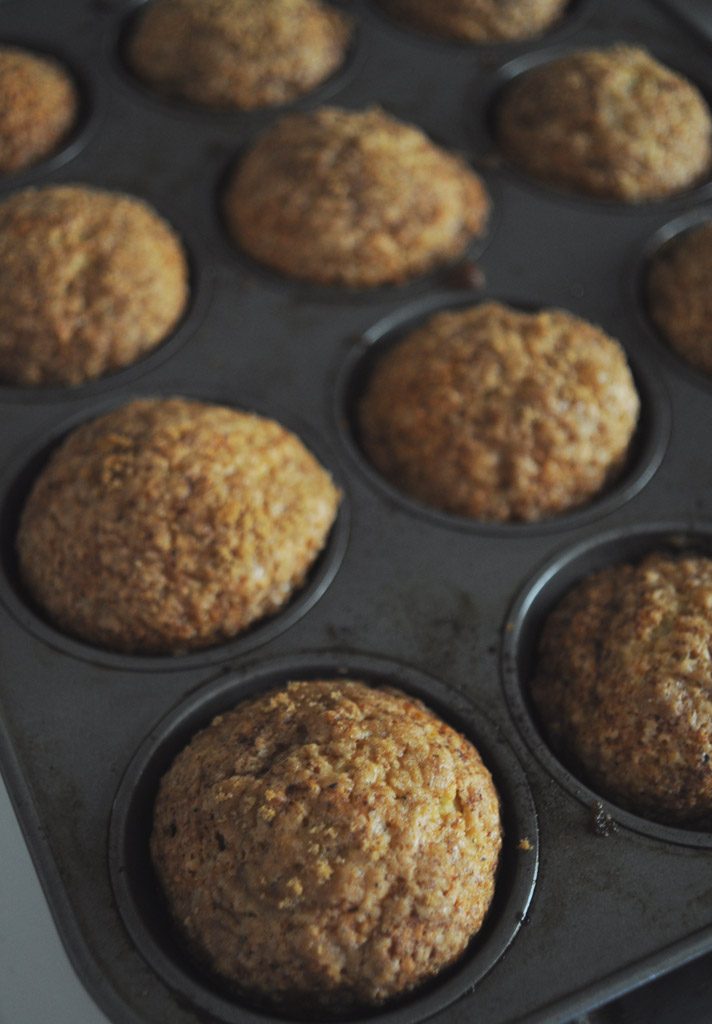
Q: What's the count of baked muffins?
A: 11